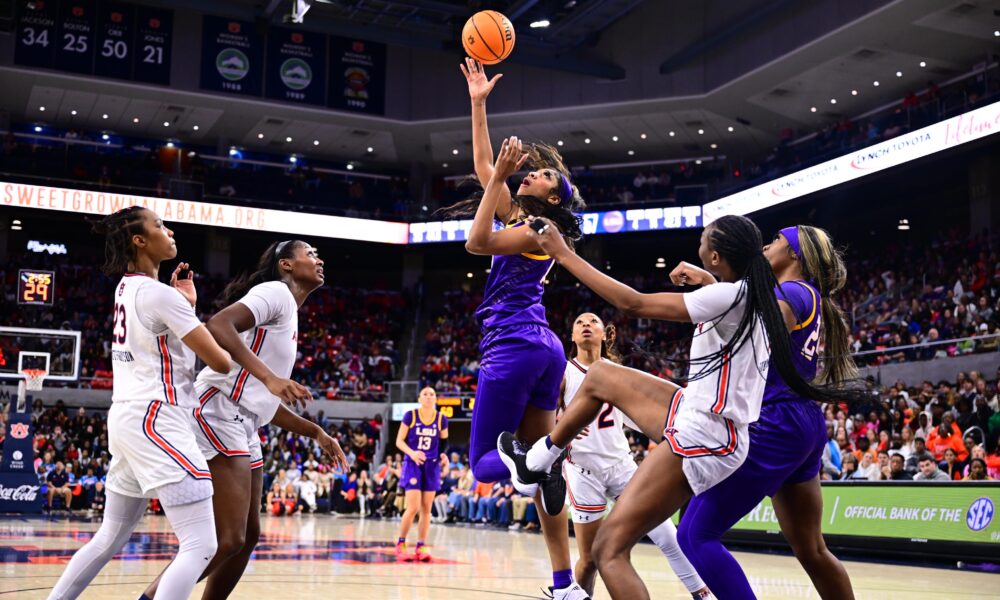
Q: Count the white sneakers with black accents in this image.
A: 1